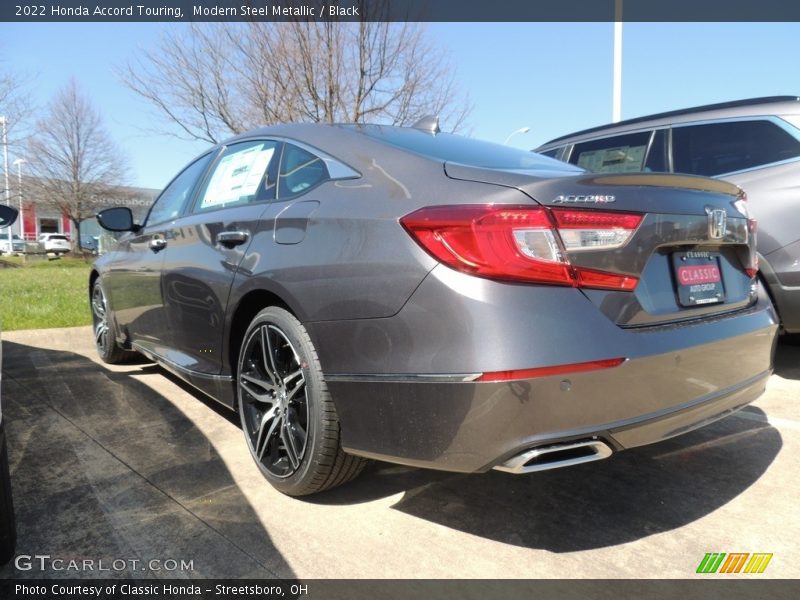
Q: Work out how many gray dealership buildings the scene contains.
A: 1